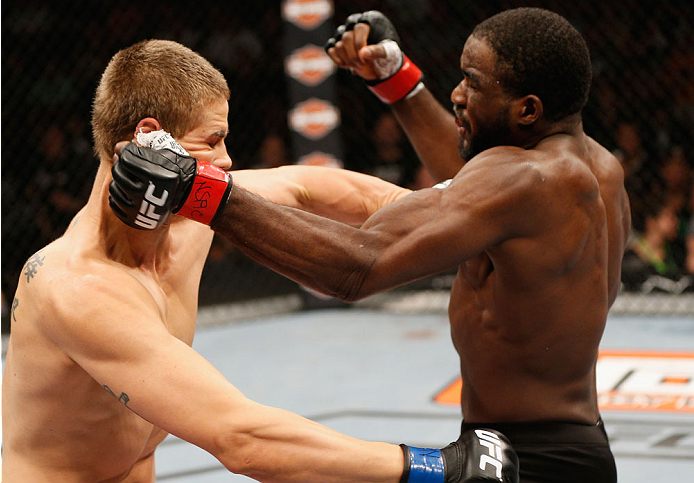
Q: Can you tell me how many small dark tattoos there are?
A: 3